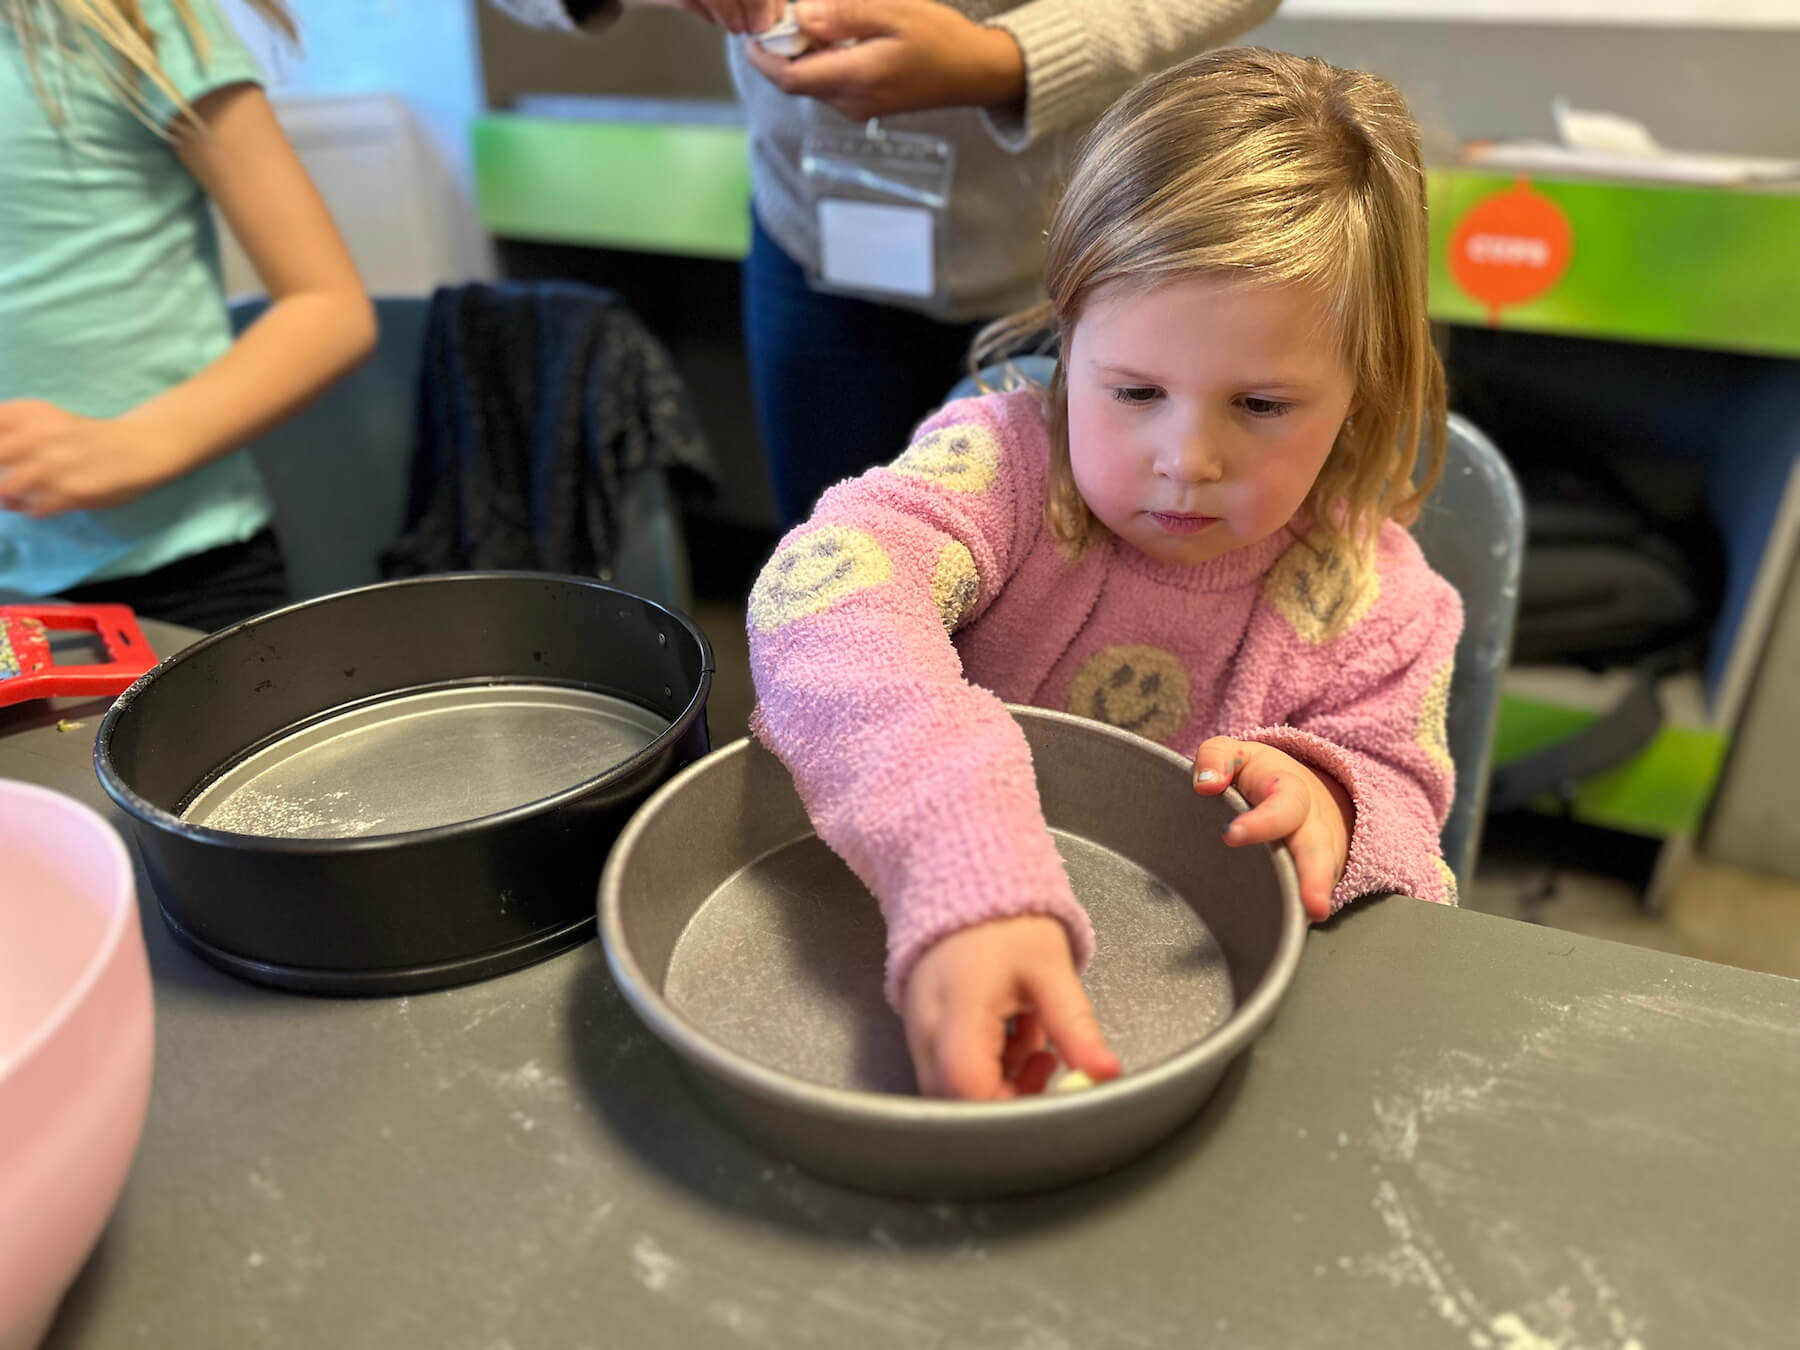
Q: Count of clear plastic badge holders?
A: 1